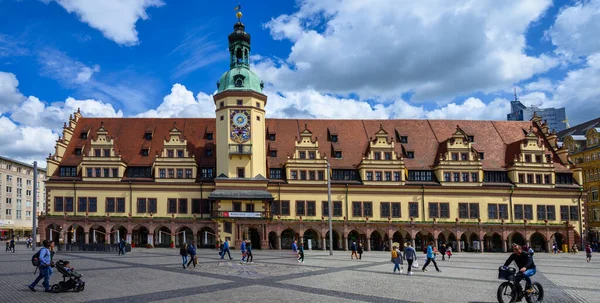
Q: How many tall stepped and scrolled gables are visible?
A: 6